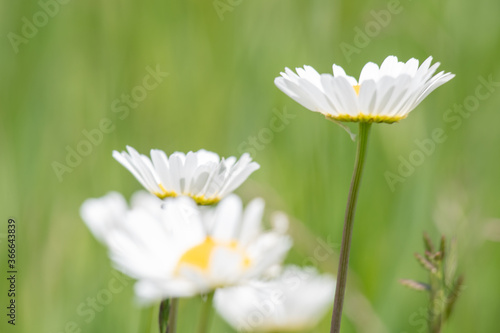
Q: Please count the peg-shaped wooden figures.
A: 0